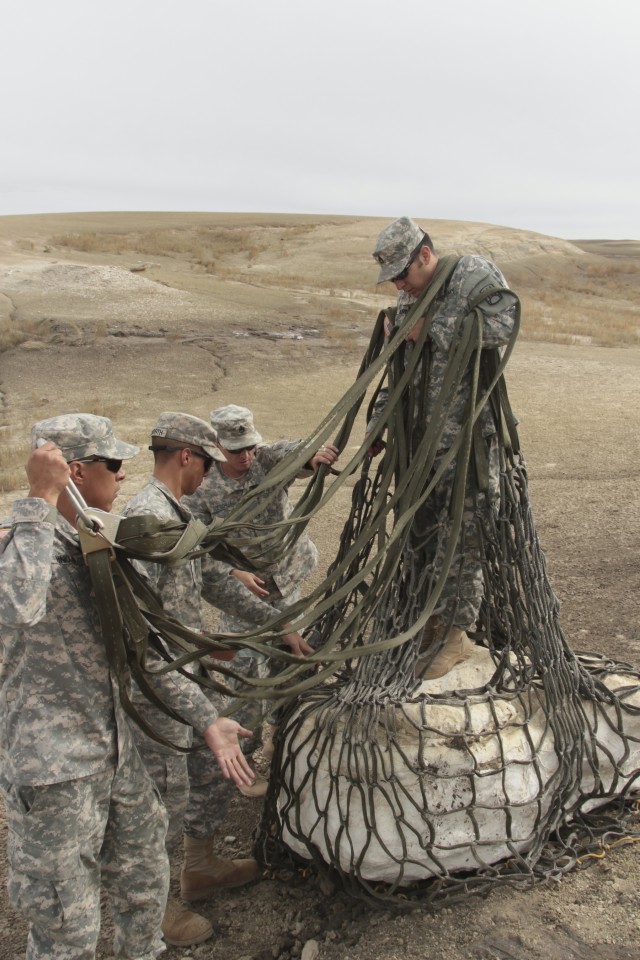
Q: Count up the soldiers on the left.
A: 3